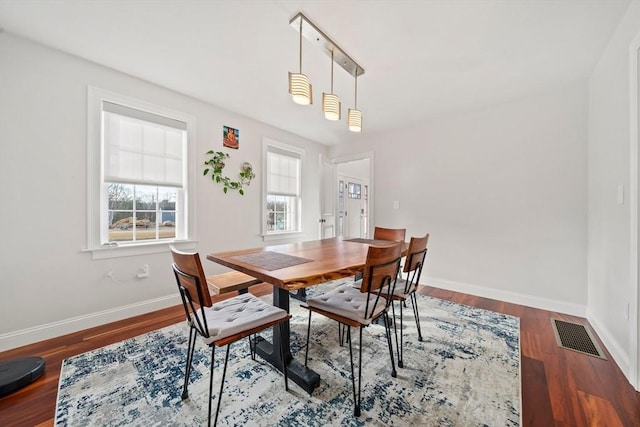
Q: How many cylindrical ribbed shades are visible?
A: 3